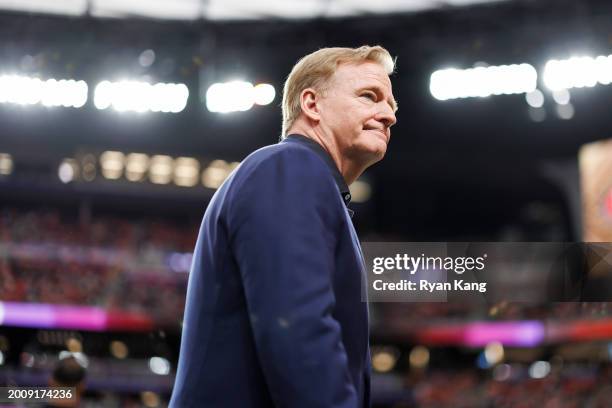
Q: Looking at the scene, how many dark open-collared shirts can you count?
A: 1